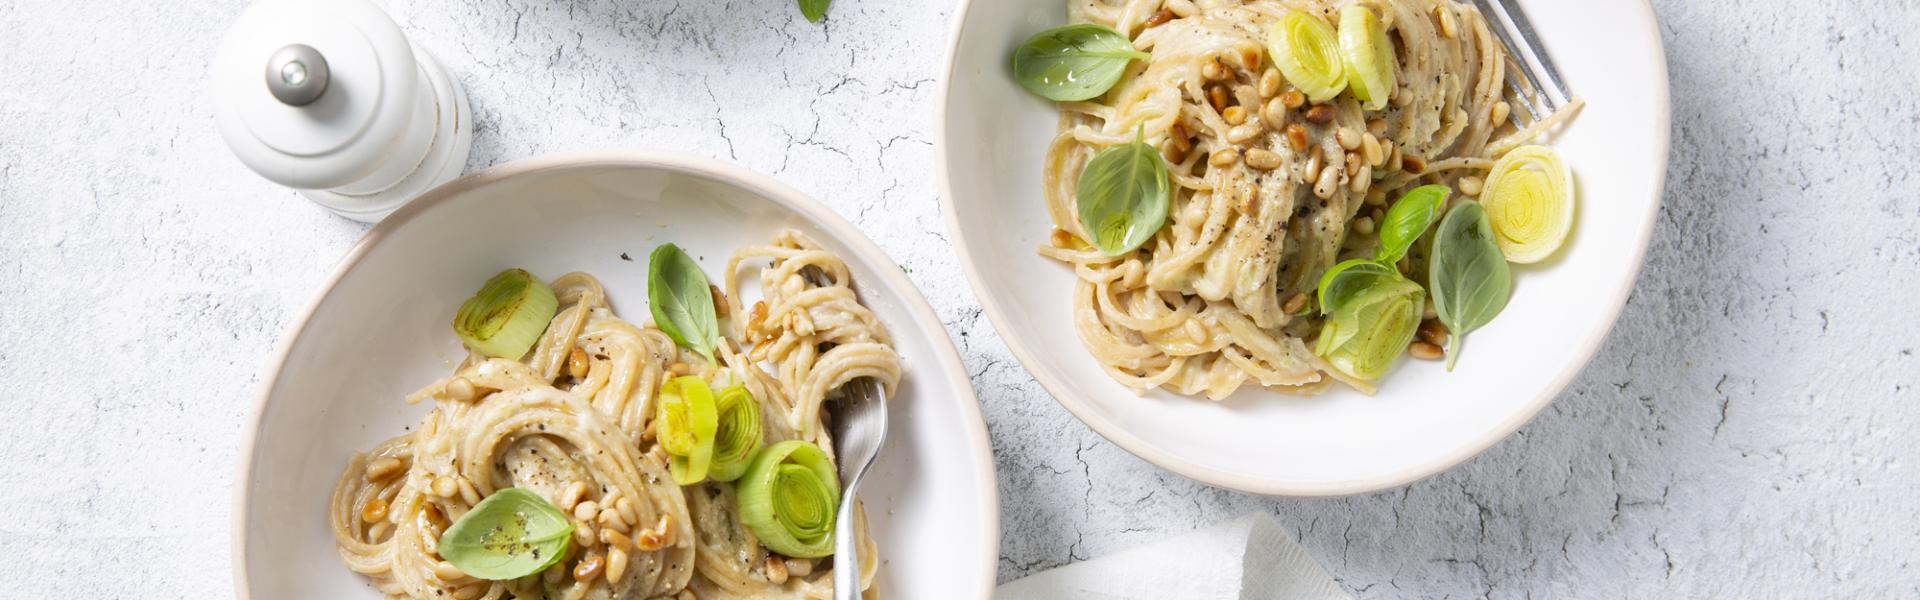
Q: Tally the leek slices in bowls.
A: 8